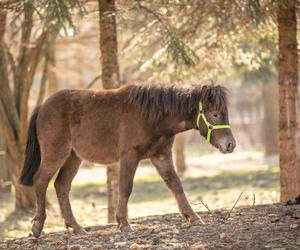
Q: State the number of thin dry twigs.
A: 3